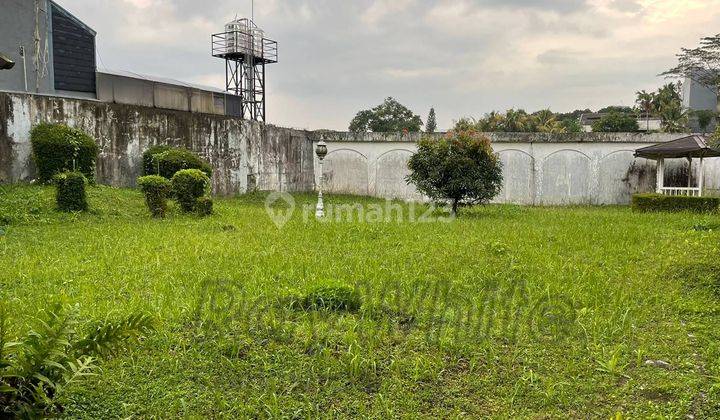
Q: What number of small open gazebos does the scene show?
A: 1